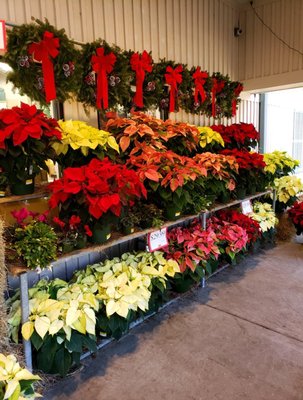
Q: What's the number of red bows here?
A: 7